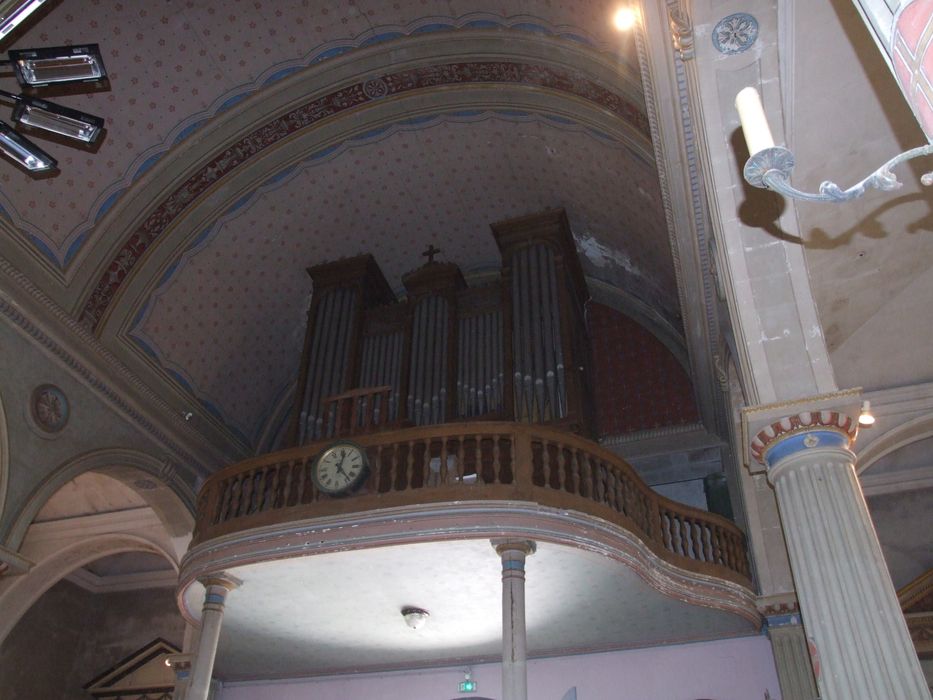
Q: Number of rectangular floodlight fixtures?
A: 4